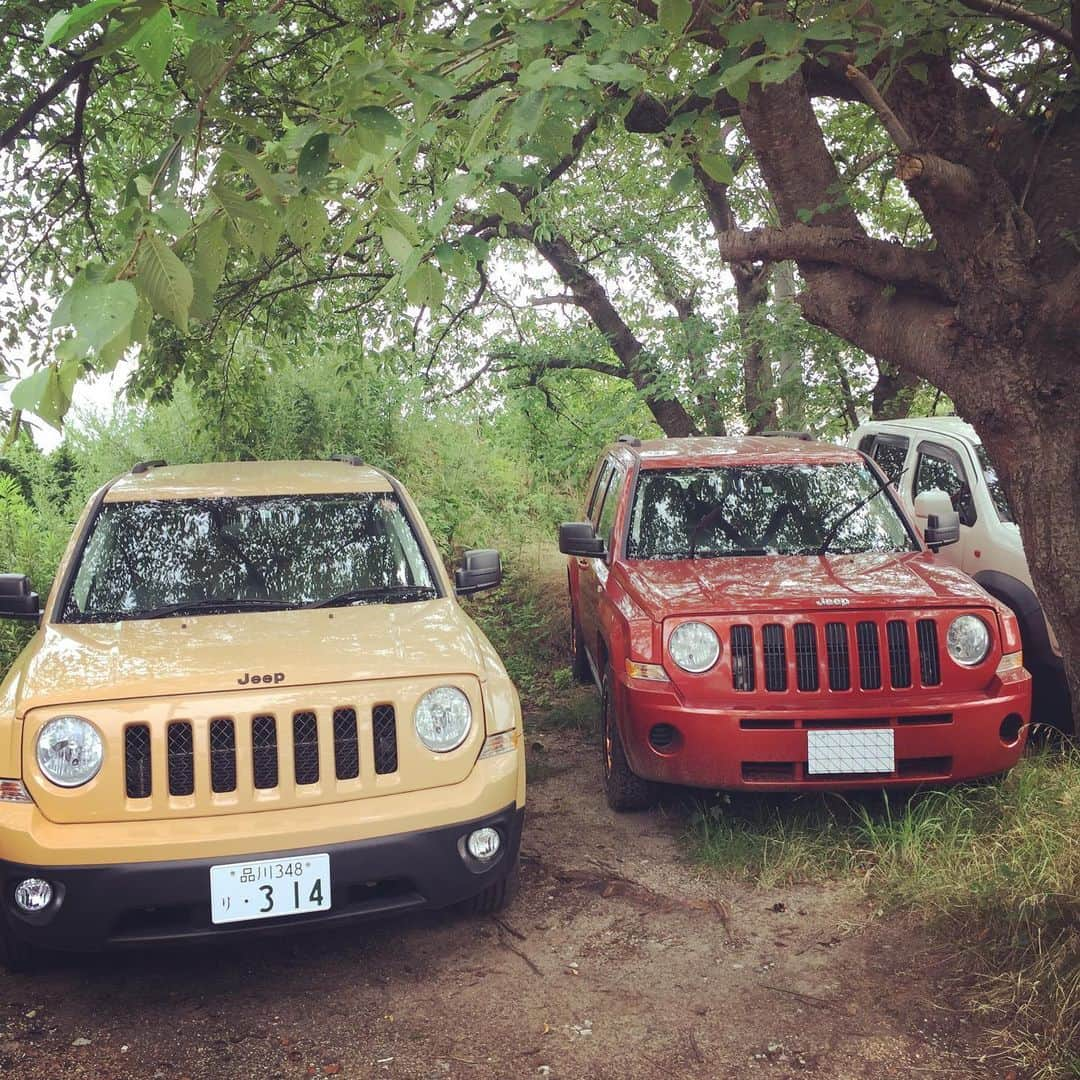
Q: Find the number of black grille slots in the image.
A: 14